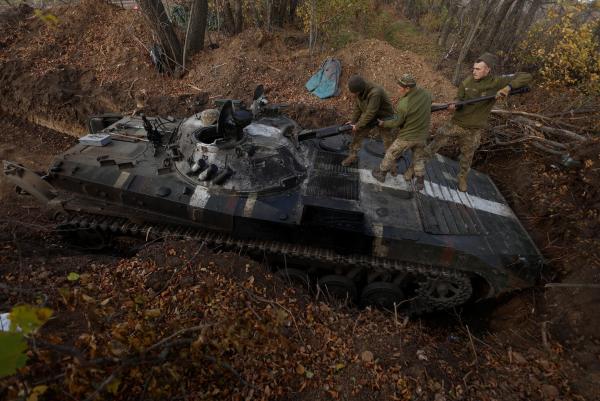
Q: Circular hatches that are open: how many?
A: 1